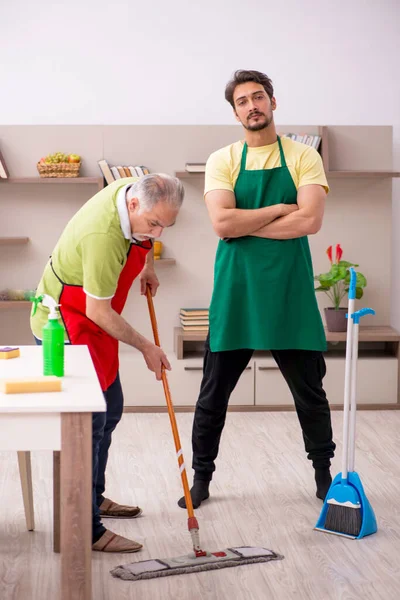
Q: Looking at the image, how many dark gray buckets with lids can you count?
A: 0